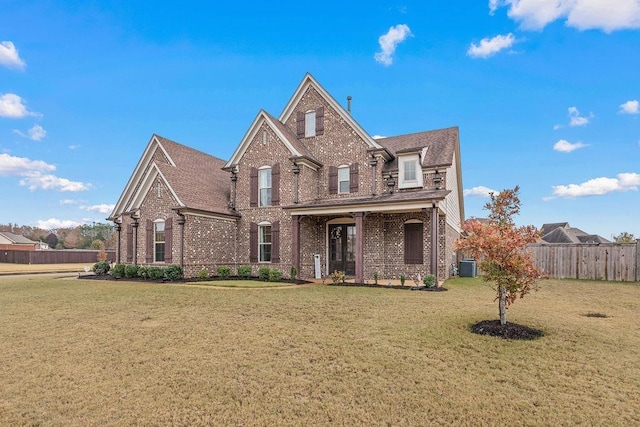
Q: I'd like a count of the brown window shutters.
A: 12